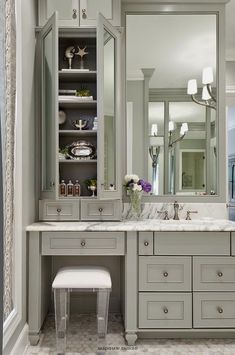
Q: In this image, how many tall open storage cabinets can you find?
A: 1